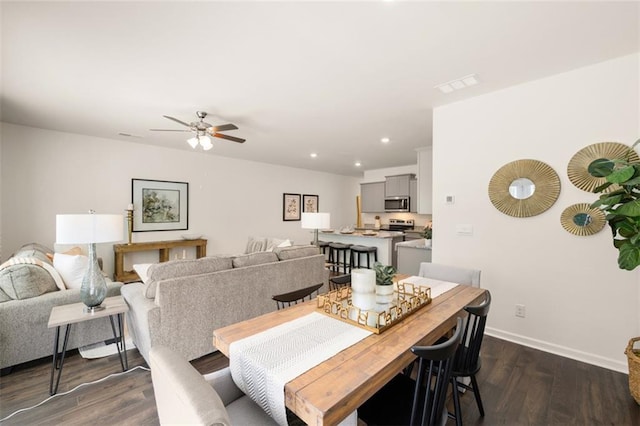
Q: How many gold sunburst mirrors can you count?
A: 3